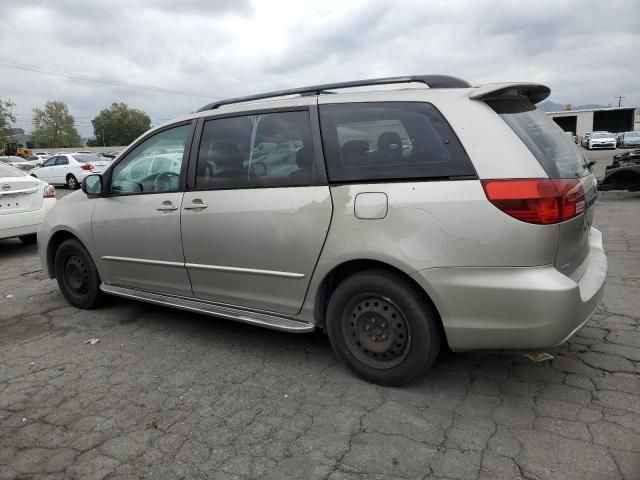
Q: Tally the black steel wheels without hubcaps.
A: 2